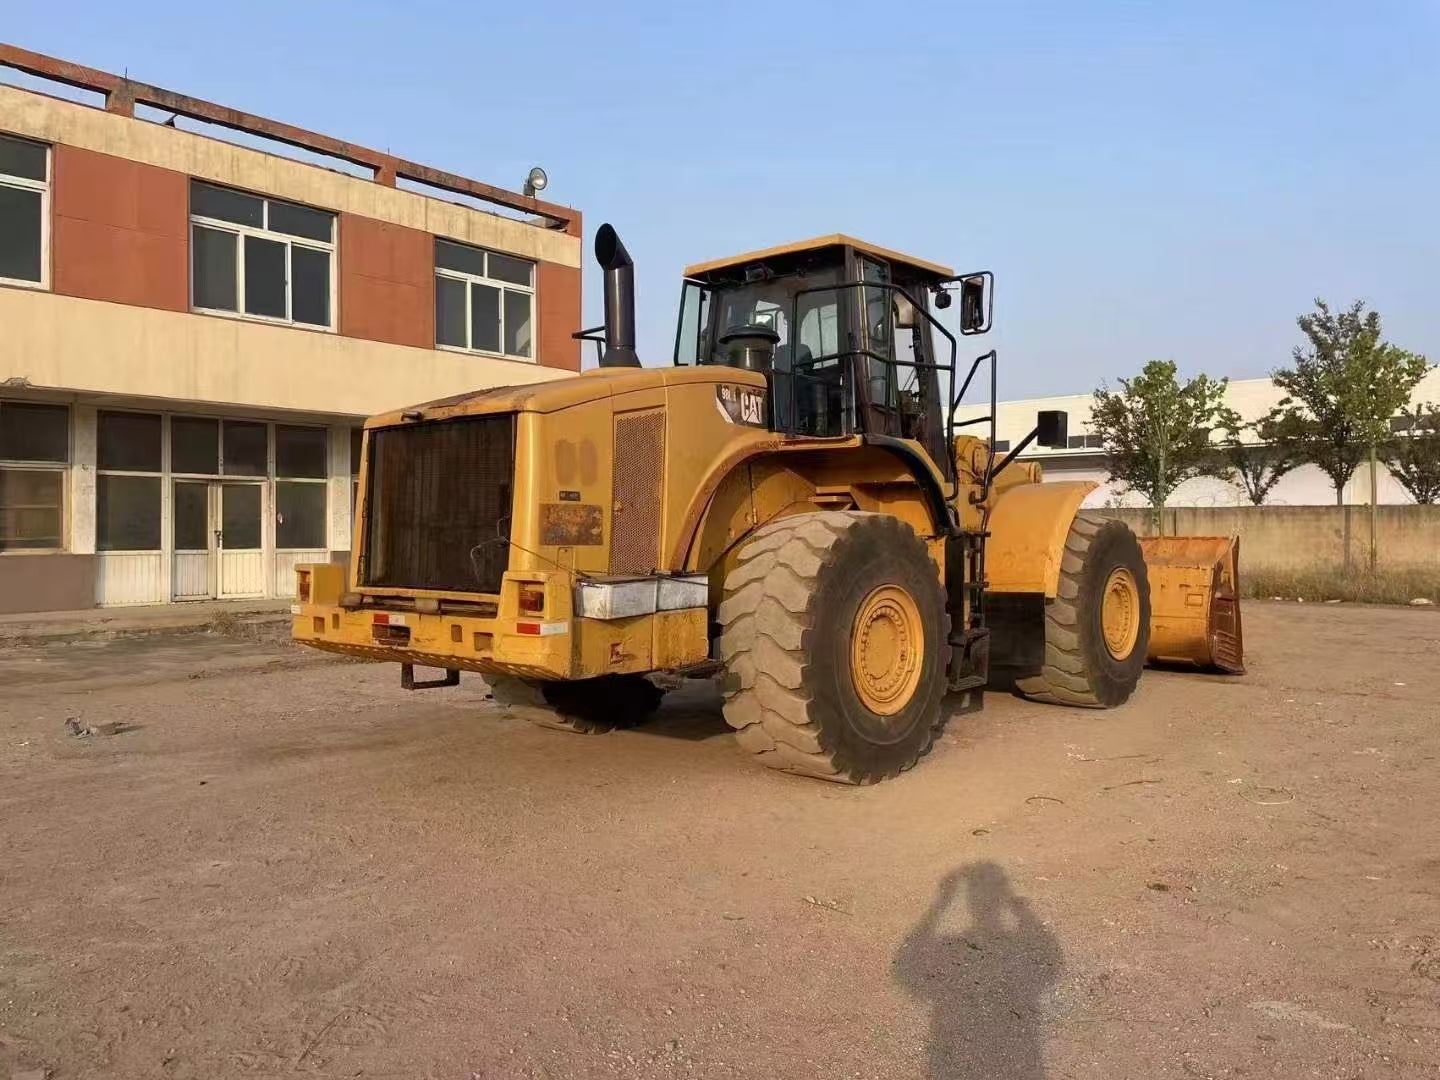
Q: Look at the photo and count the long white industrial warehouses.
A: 1